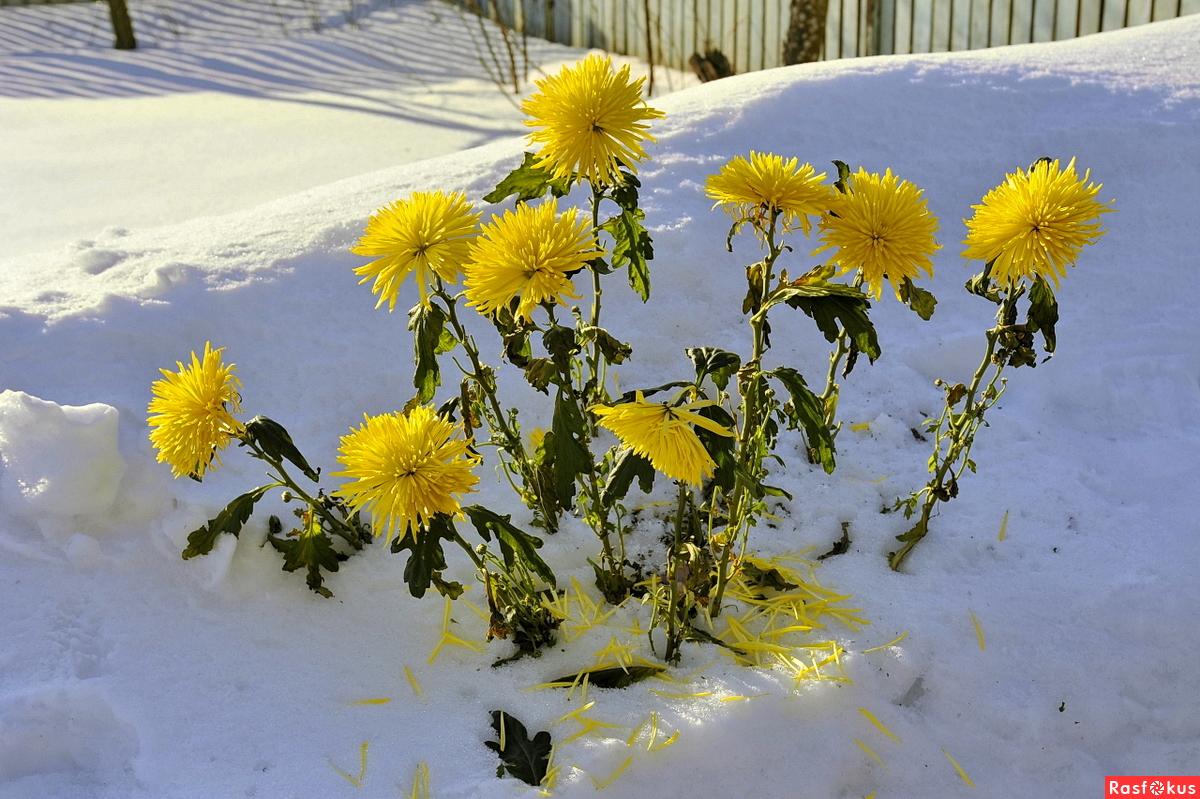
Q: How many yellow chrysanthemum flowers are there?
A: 9